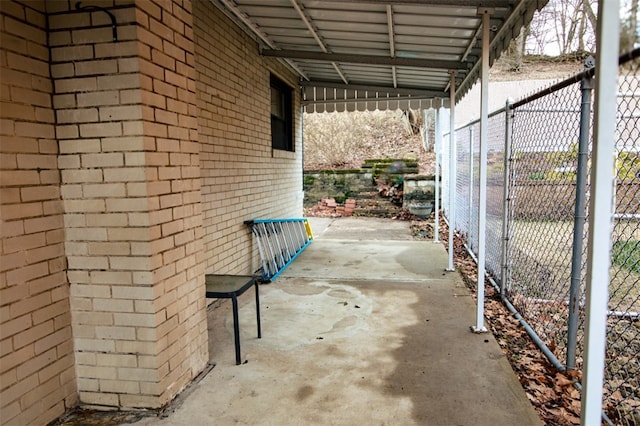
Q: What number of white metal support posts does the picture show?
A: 4